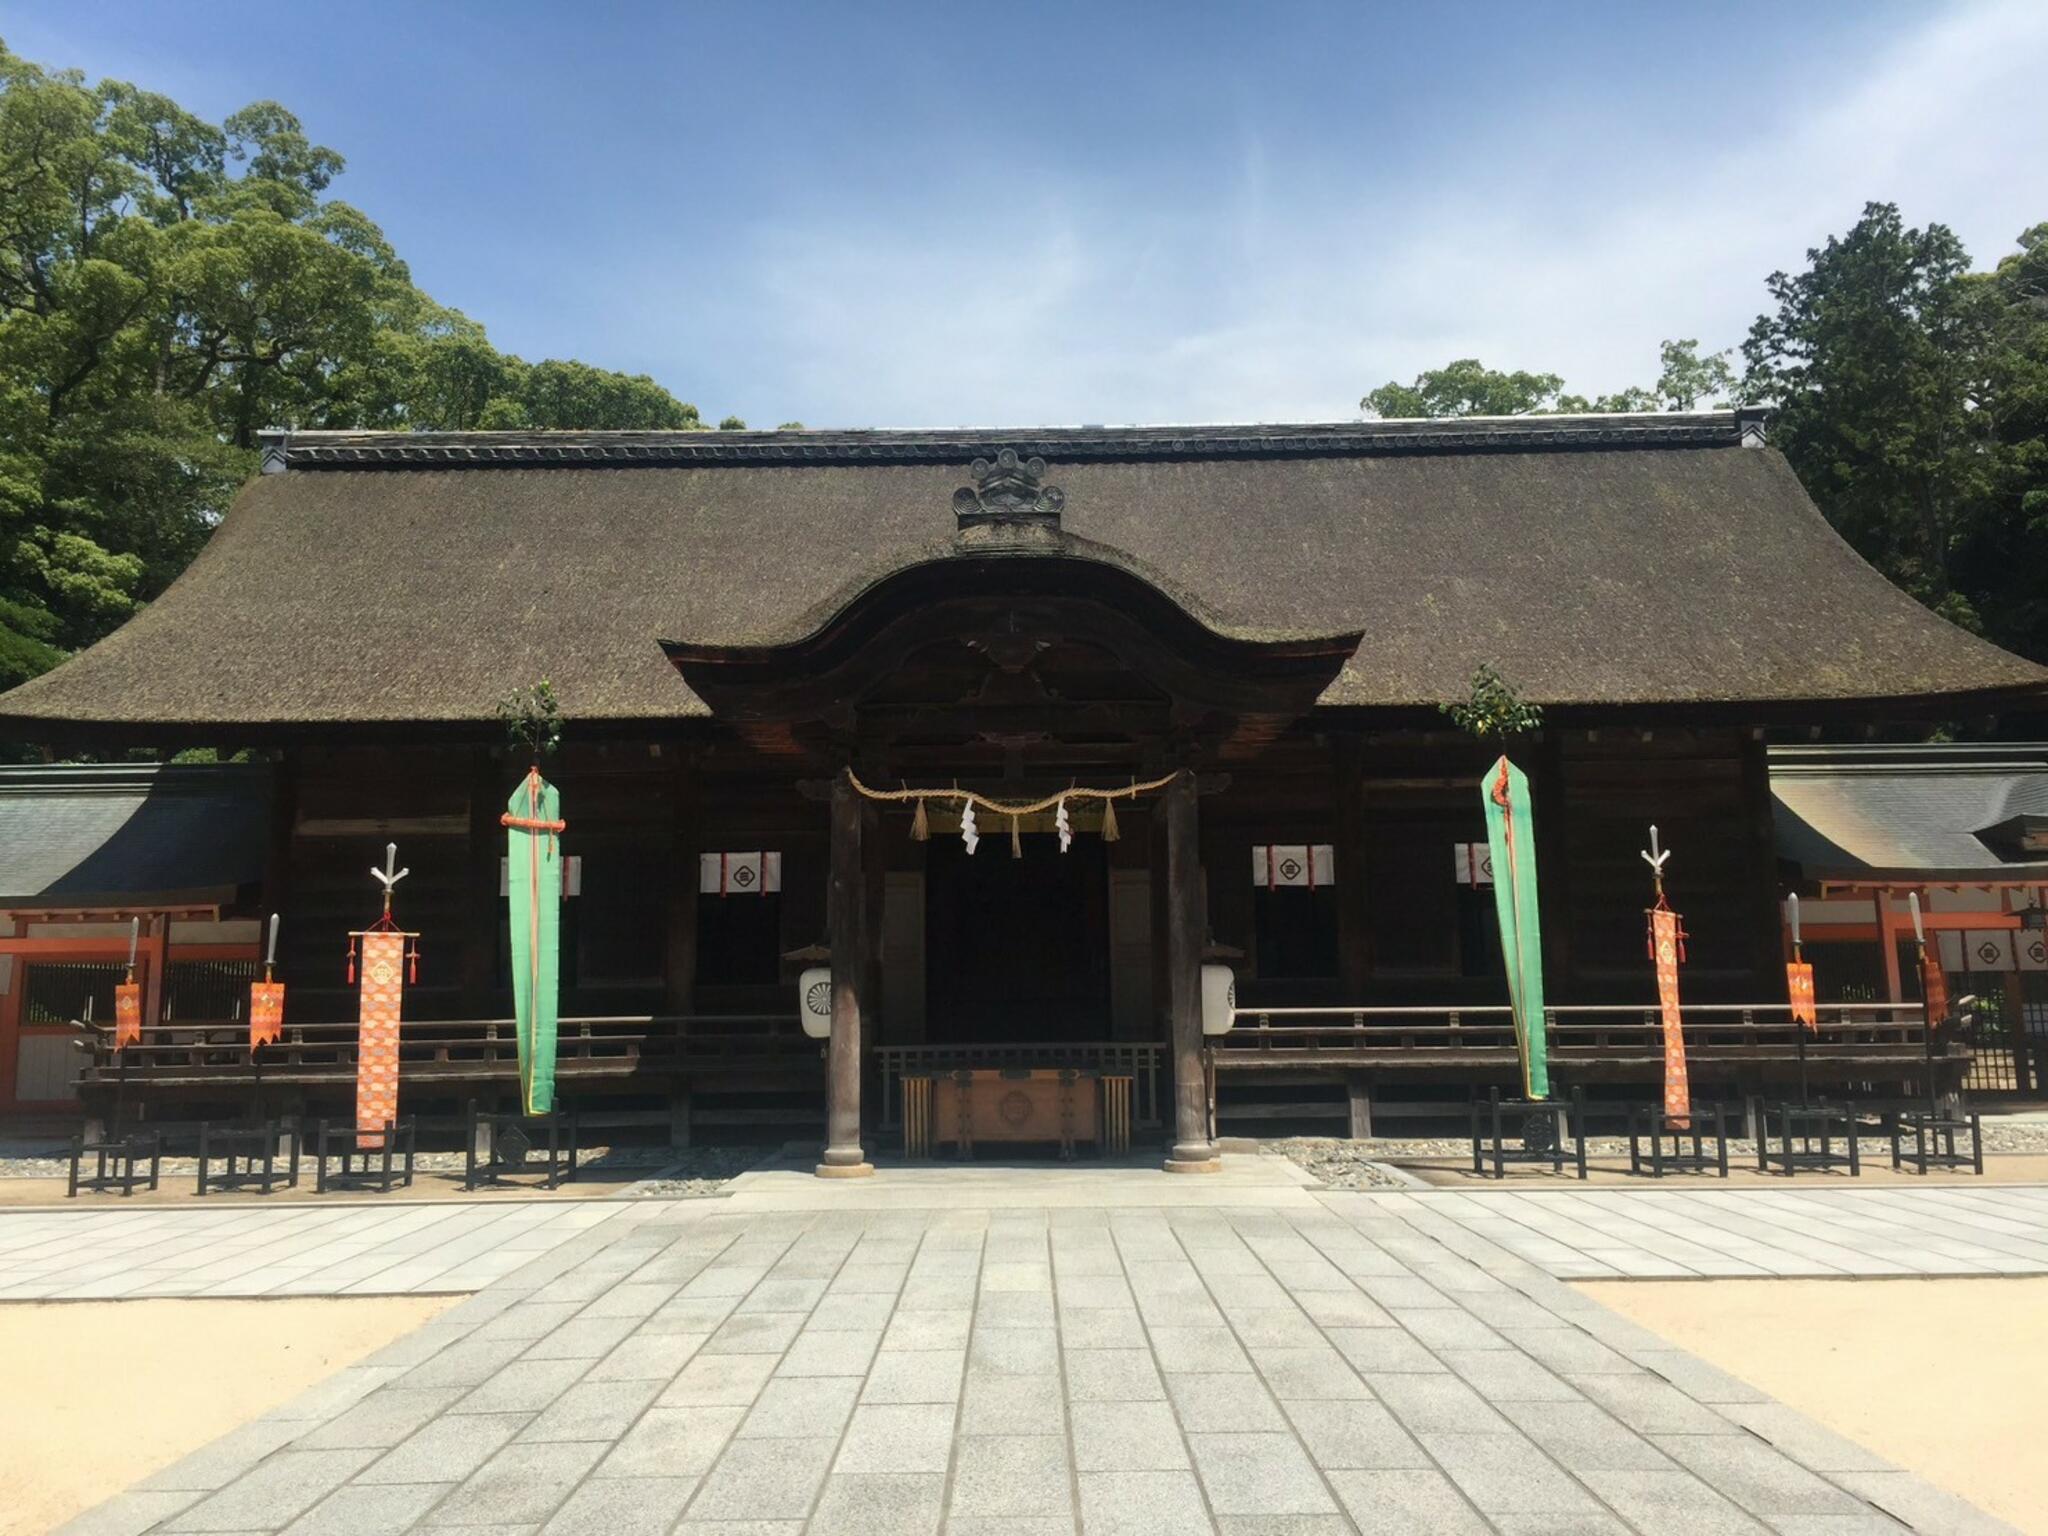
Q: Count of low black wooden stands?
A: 8